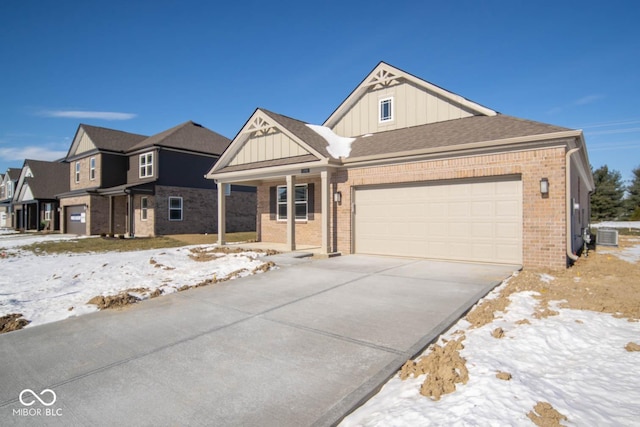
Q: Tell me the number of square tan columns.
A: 3